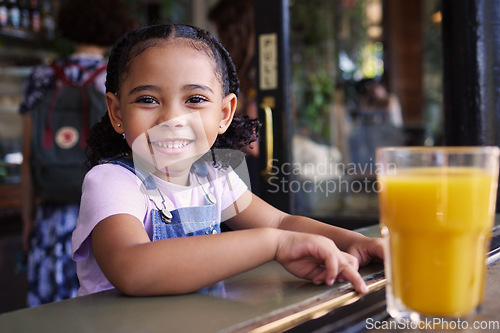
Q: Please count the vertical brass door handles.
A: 1